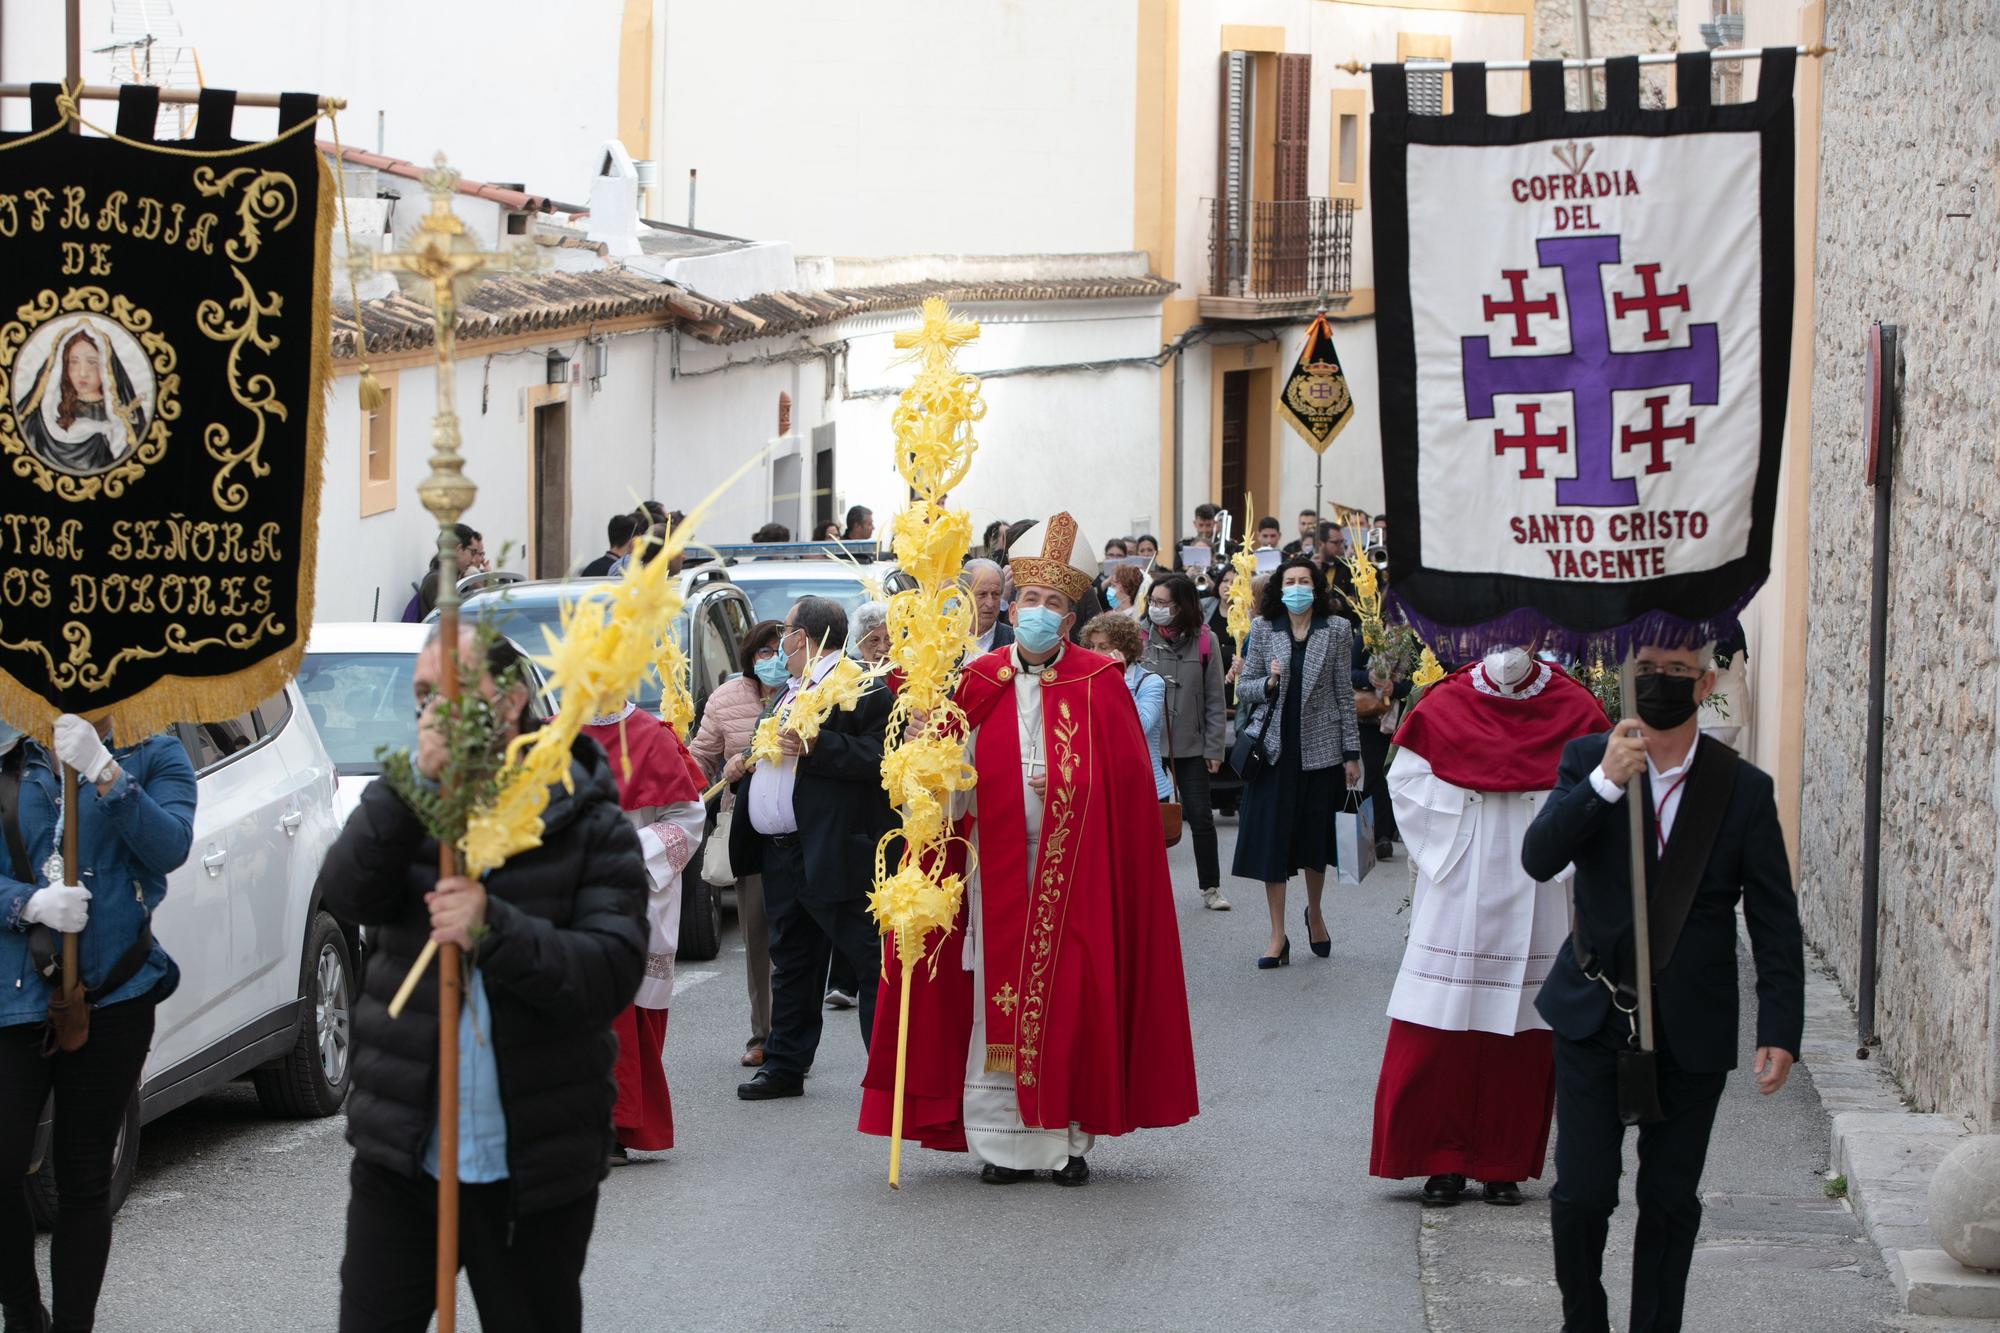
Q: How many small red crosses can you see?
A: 4